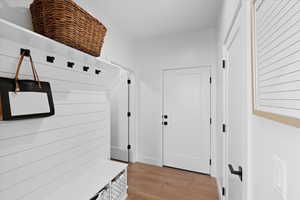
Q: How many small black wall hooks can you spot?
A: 5